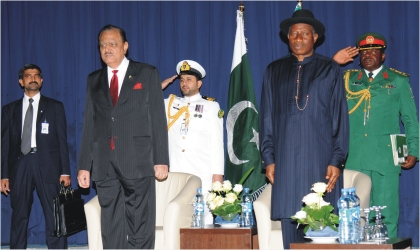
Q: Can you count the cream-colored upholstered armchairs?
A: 2